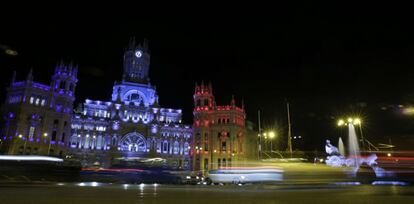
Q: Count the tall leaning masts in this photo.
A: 2